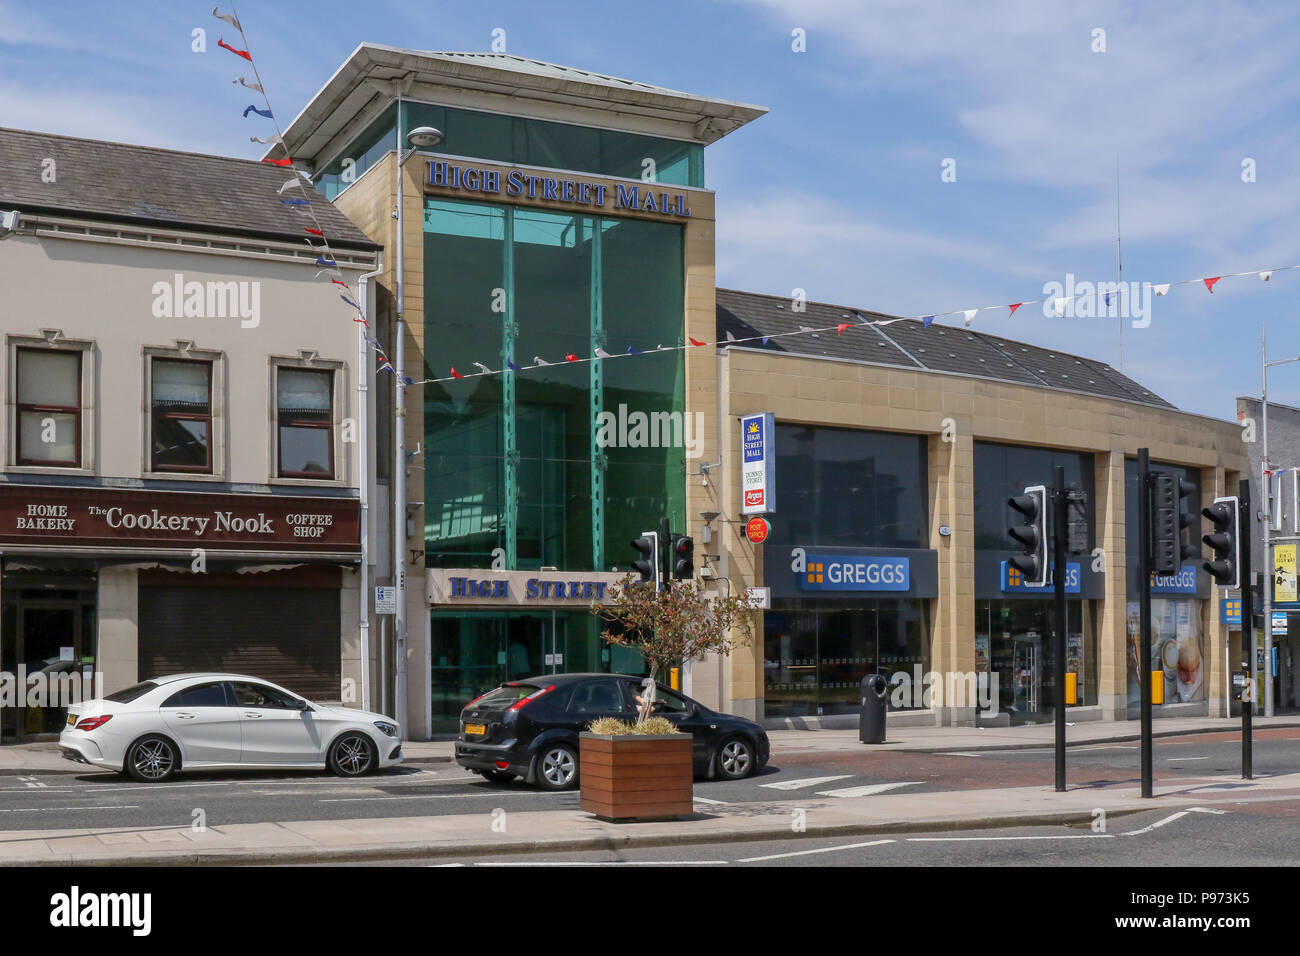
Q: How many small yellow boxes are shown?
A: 3